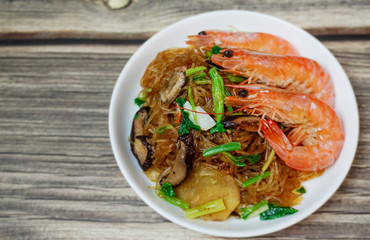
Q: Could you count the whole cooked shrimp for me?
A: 3